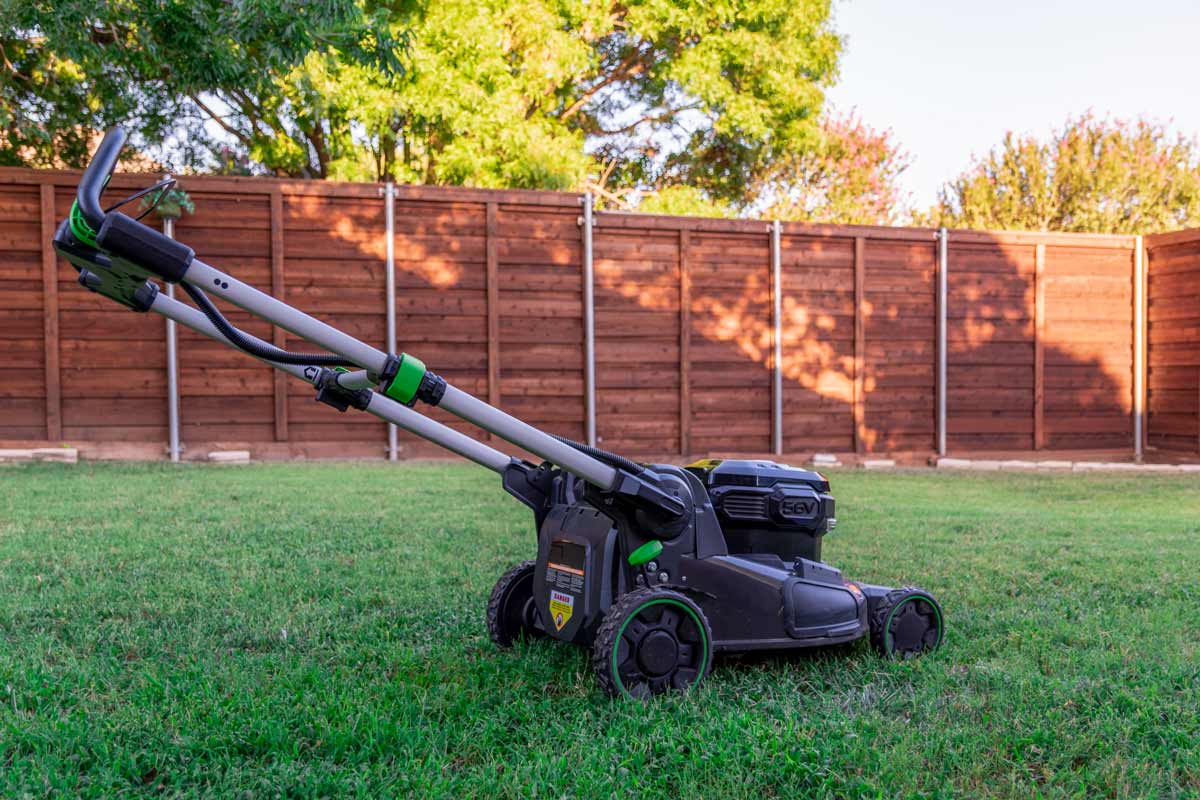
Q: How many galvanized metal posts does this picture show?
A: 6